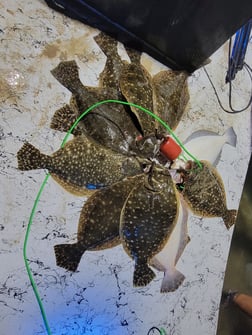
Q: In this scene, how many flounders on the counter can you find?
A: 11